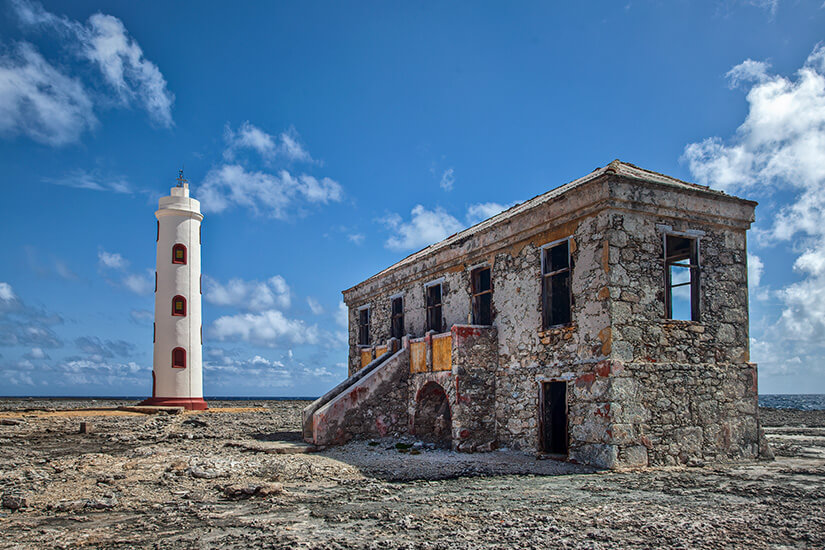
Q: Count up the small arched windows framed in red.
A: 3